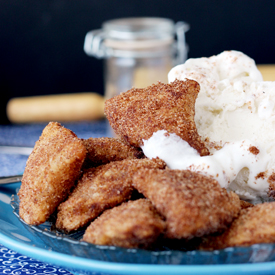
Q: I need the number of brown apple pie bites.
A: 7